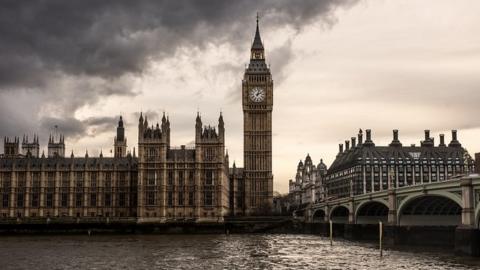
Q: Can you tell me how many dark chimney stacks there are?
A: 9